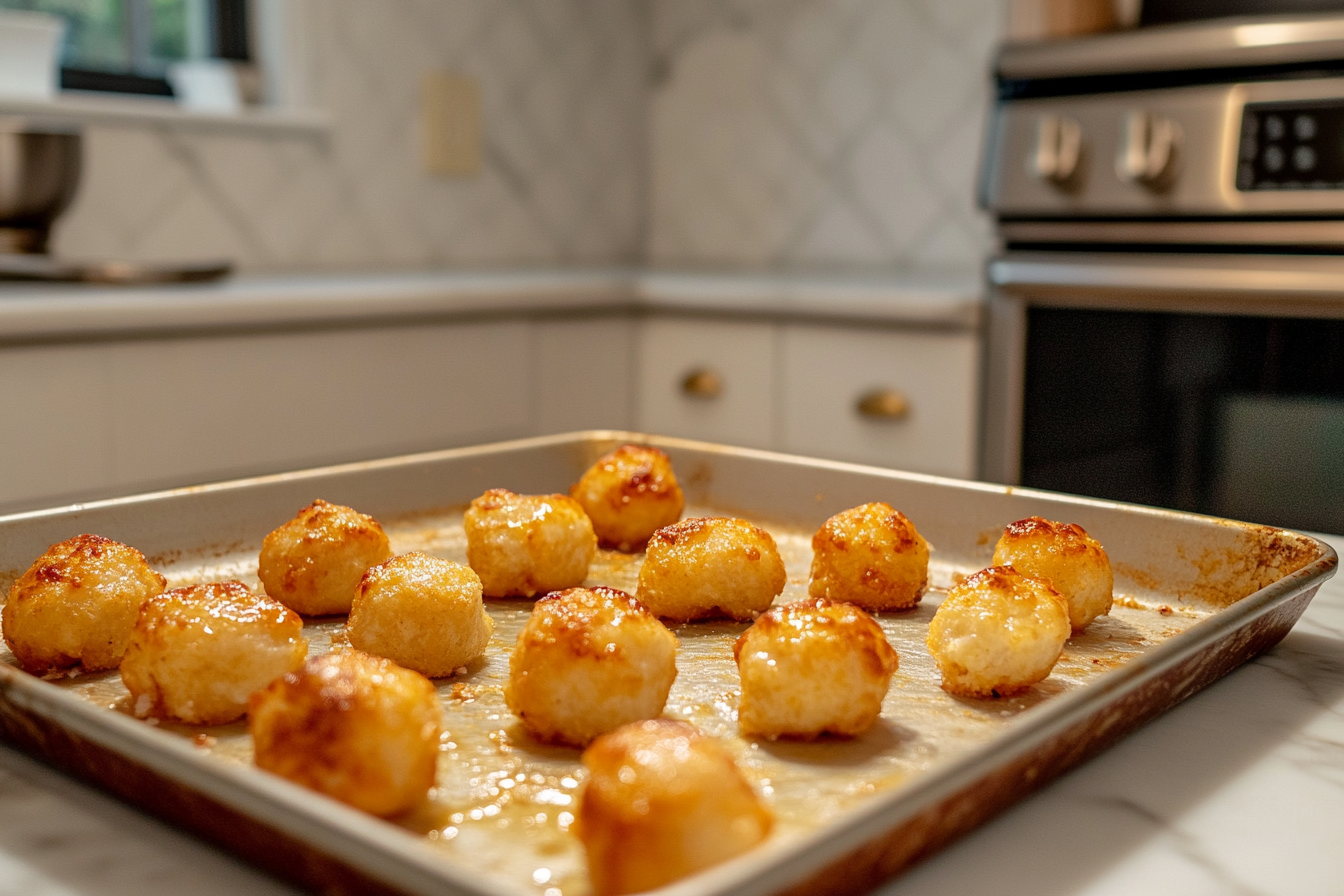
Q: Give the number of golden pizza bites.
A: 14